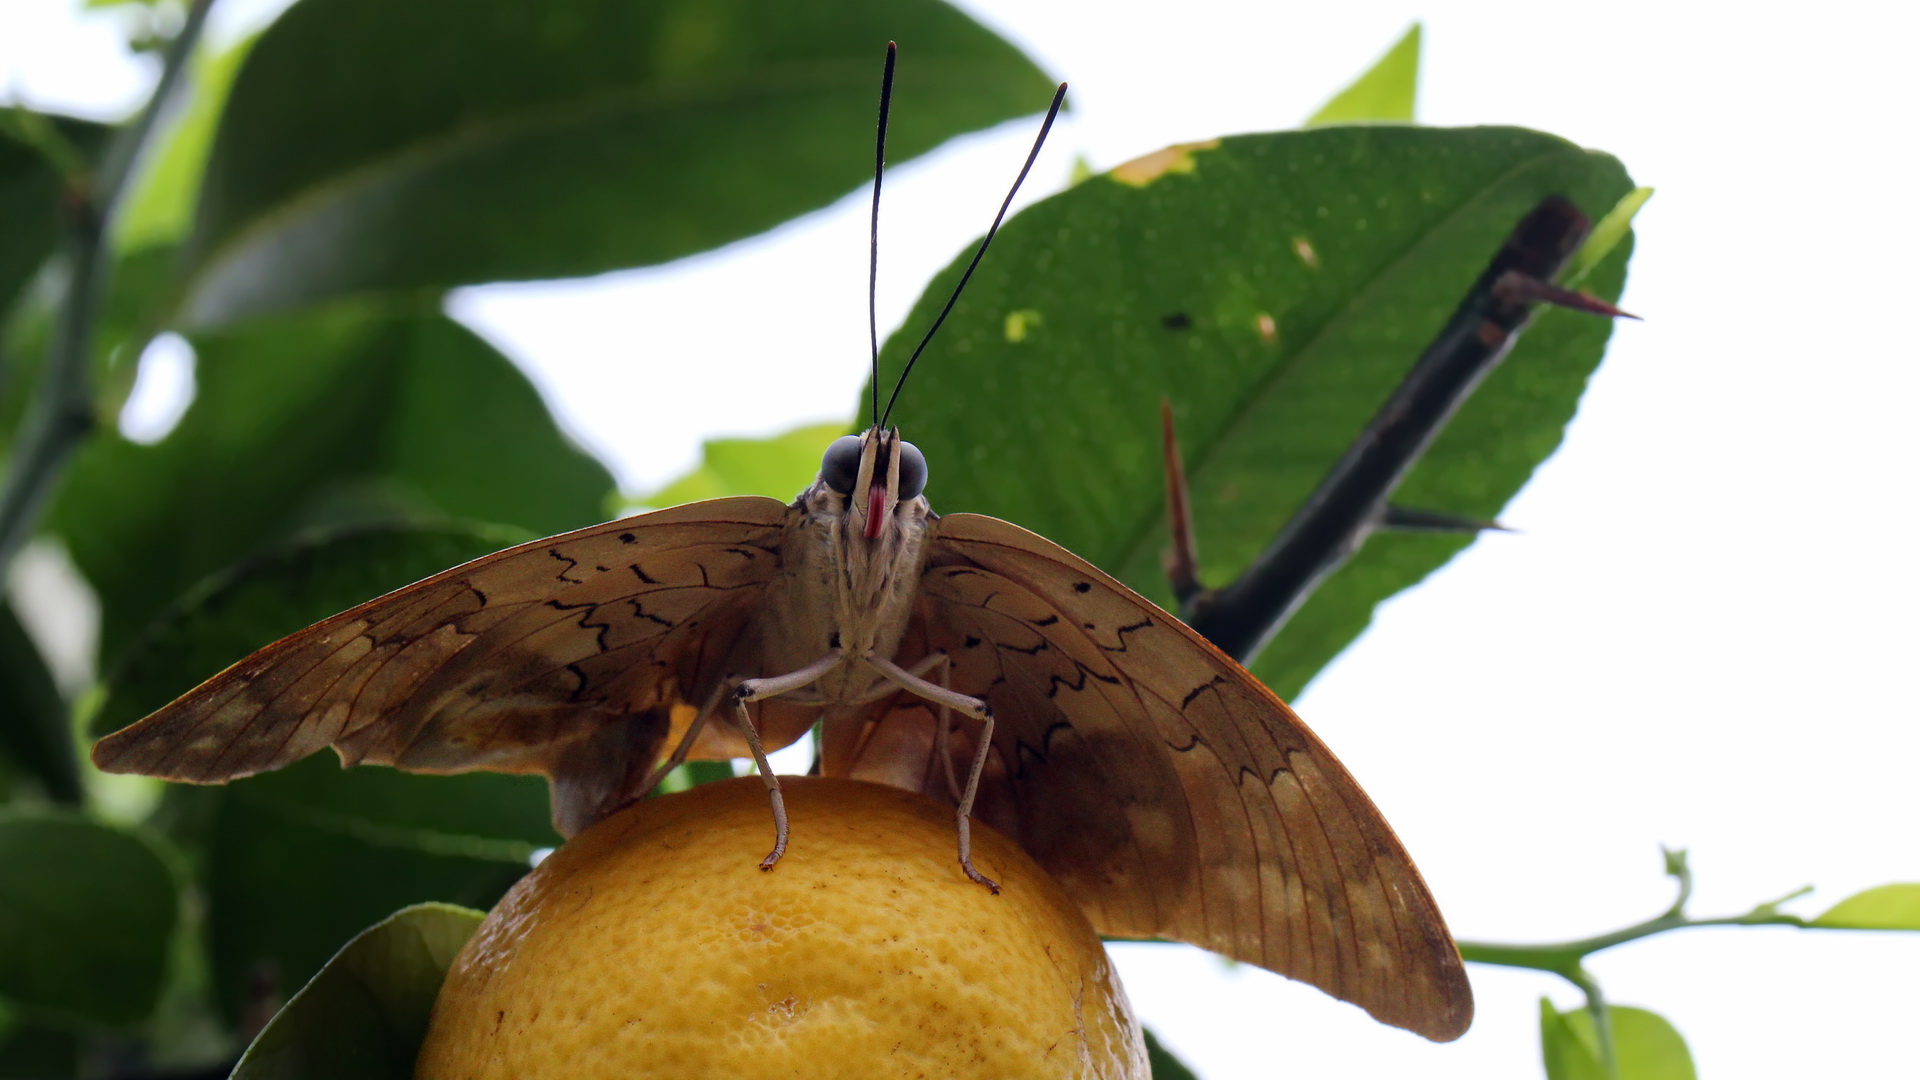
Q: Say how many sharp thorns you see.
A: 3